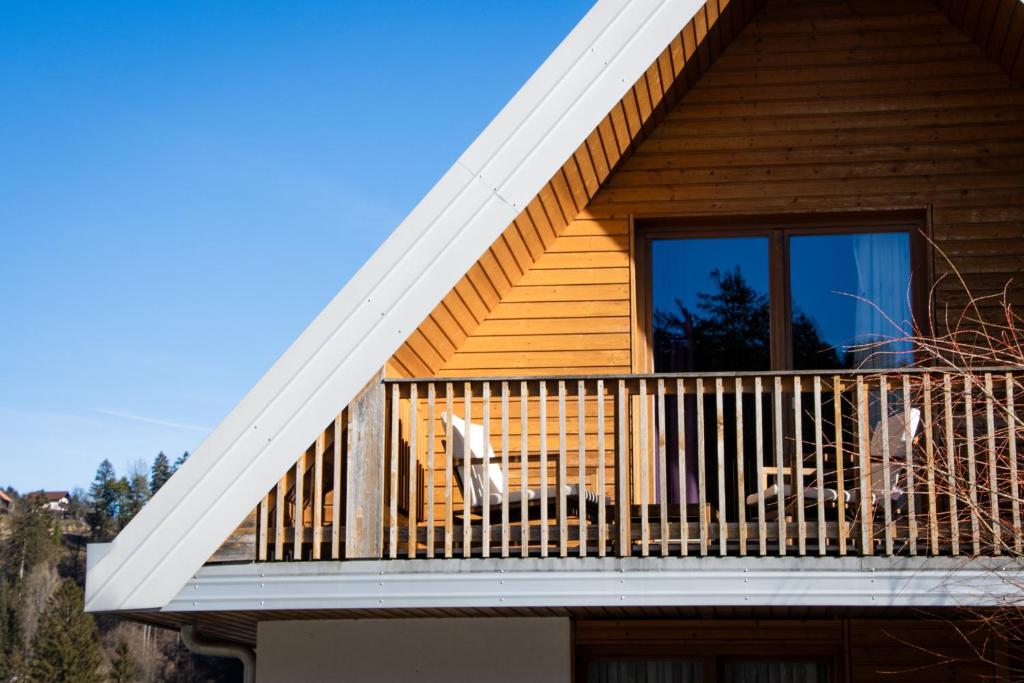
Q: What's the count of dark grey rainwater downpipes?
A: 1